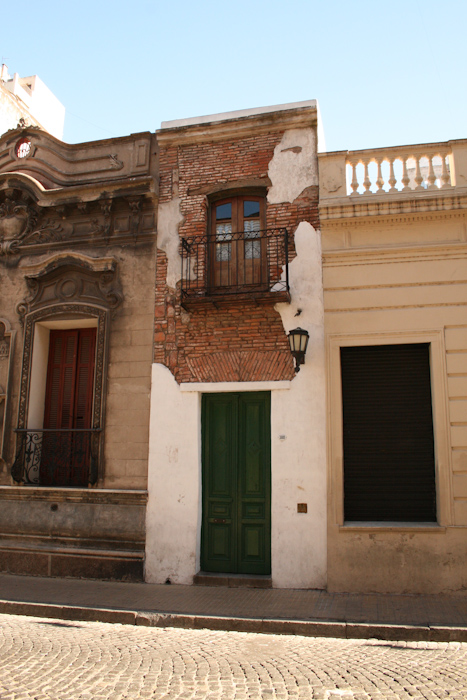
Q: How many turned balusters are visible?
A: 8